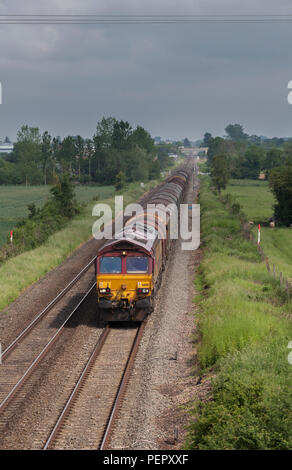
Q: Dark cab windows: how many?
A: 2